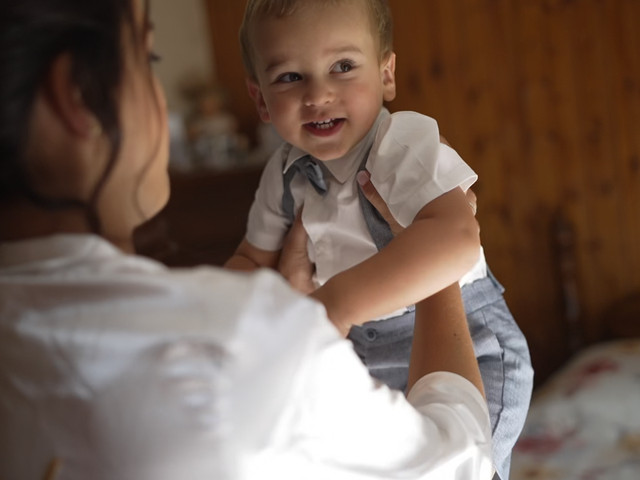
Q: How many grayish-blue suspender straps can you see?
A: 2